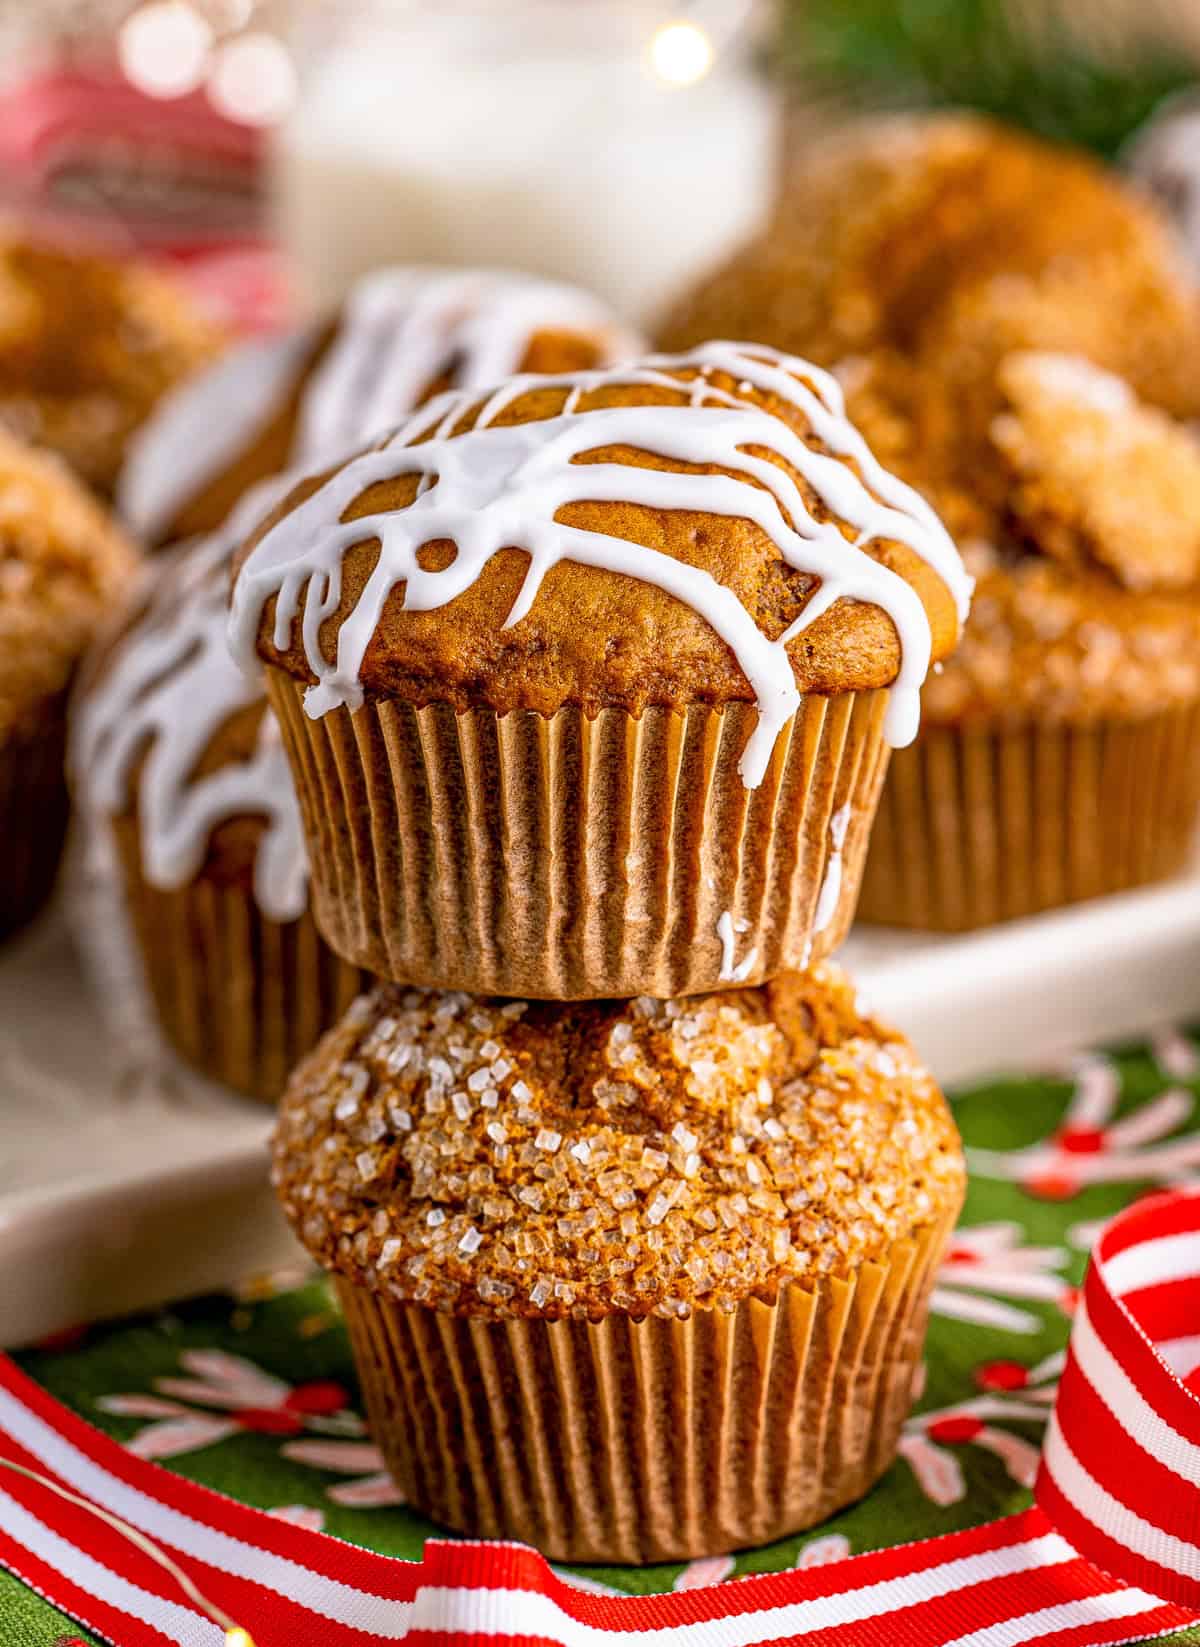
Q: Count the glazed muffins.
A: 3